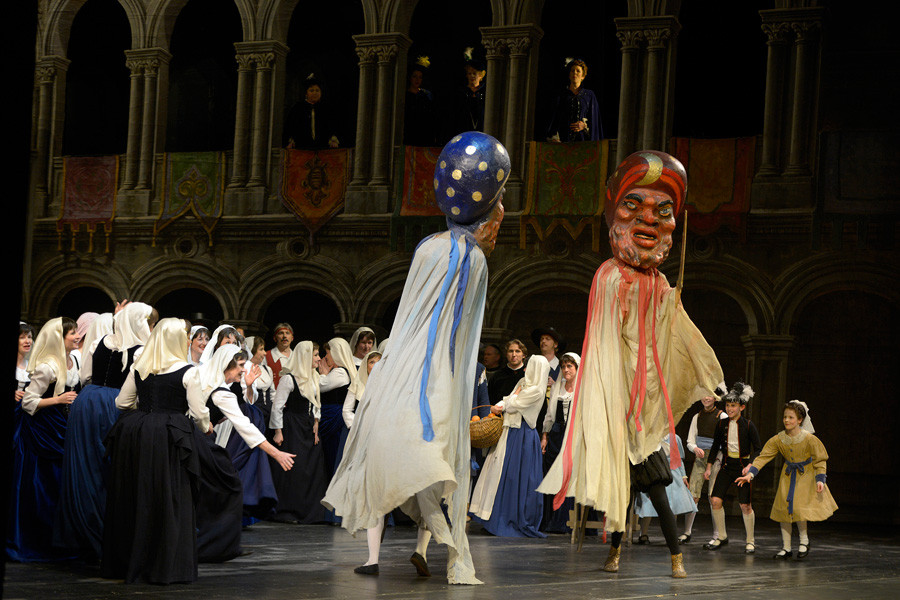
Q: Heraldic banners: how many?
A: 6